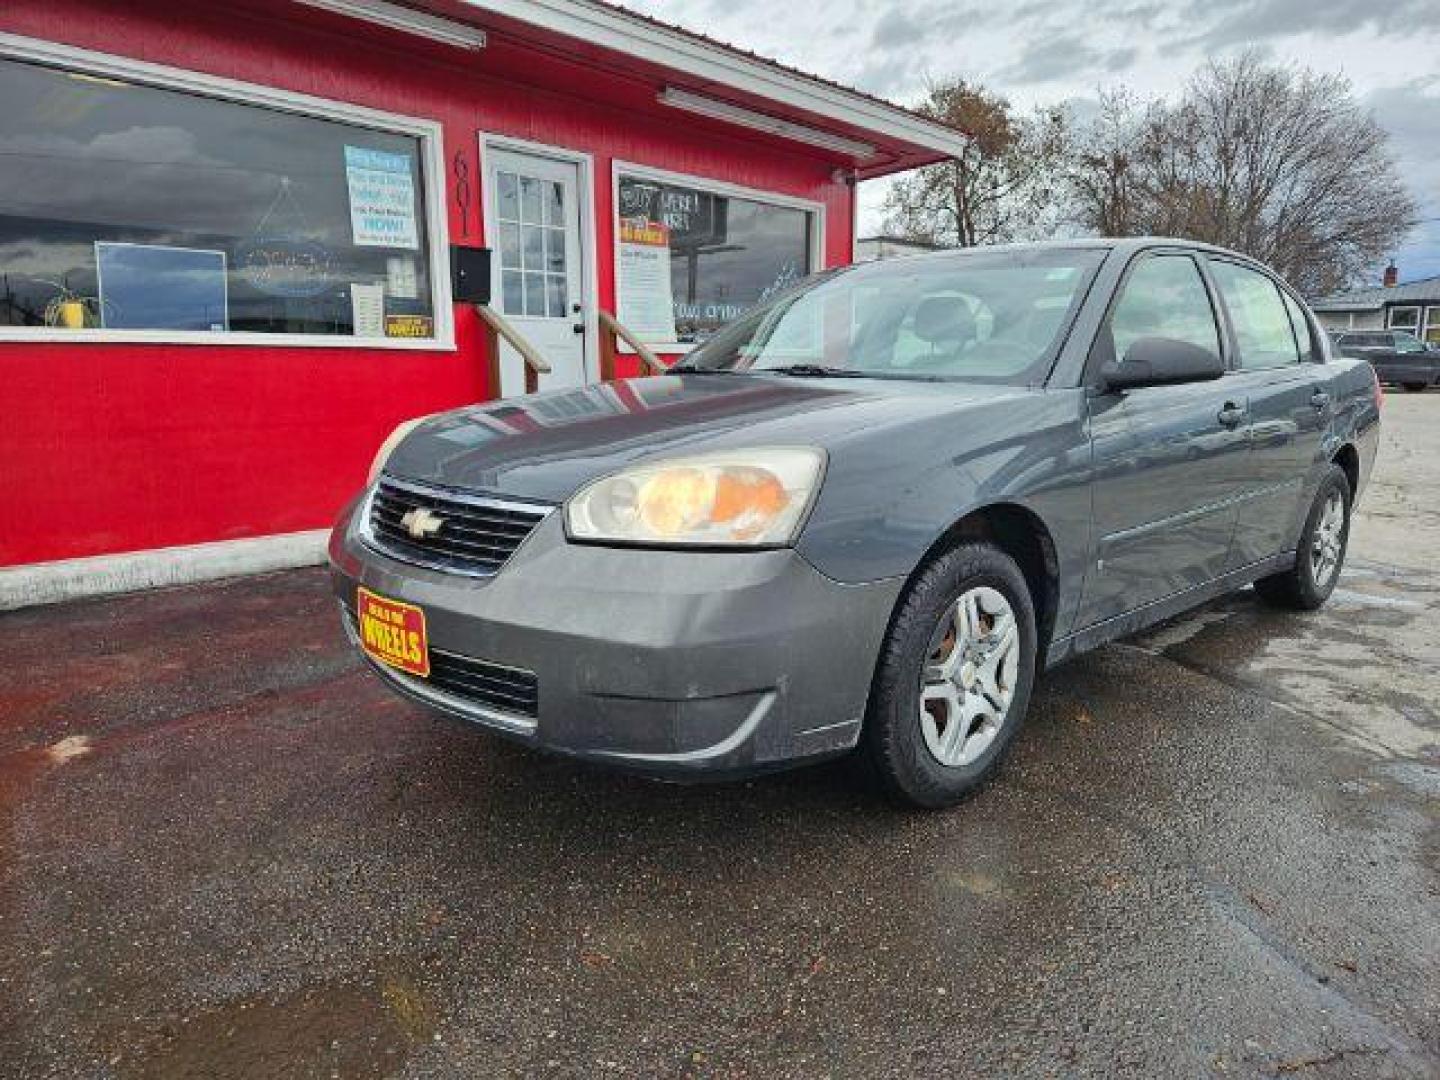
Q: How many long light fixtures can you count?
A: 2